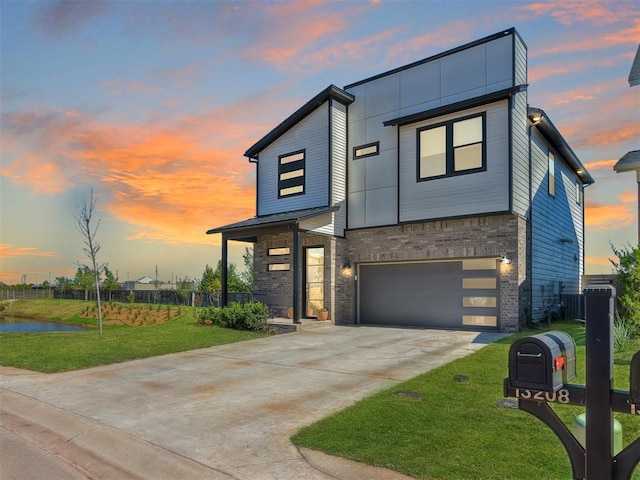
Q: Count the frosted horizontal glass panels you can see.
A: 4